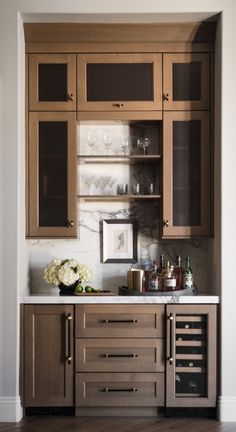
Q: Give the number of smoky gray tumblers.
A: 3